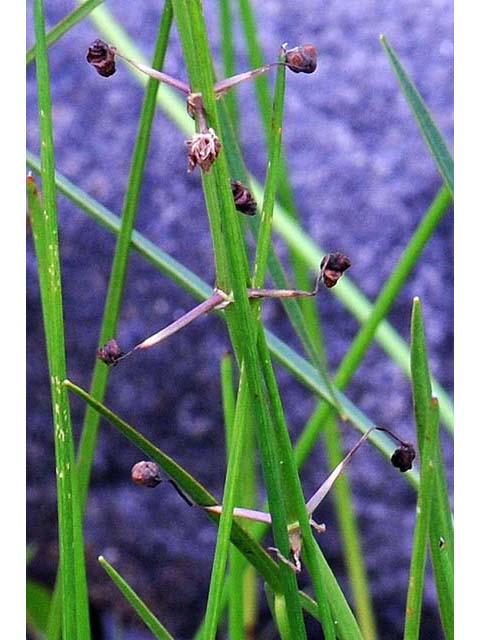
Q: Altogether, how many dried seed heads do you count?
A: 8